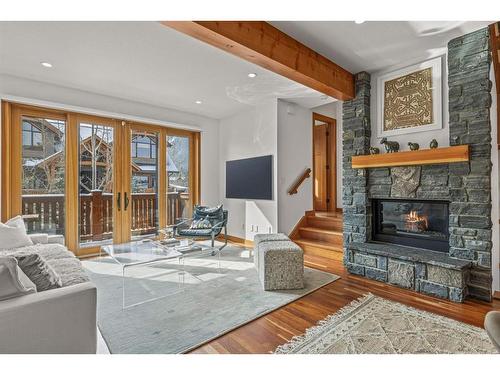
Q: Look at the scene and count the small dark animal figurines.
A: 4